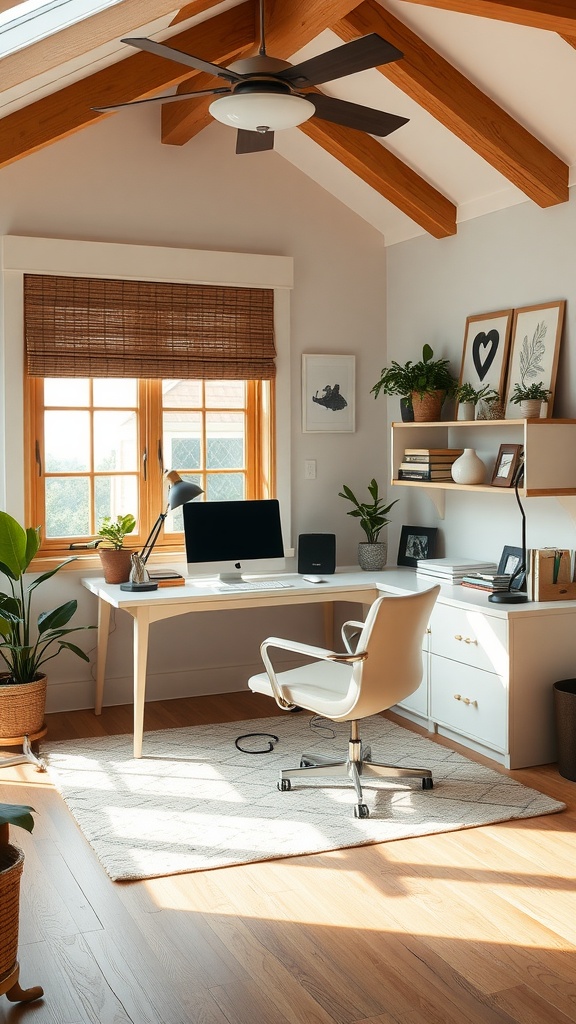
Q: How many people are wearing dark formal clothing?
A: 0